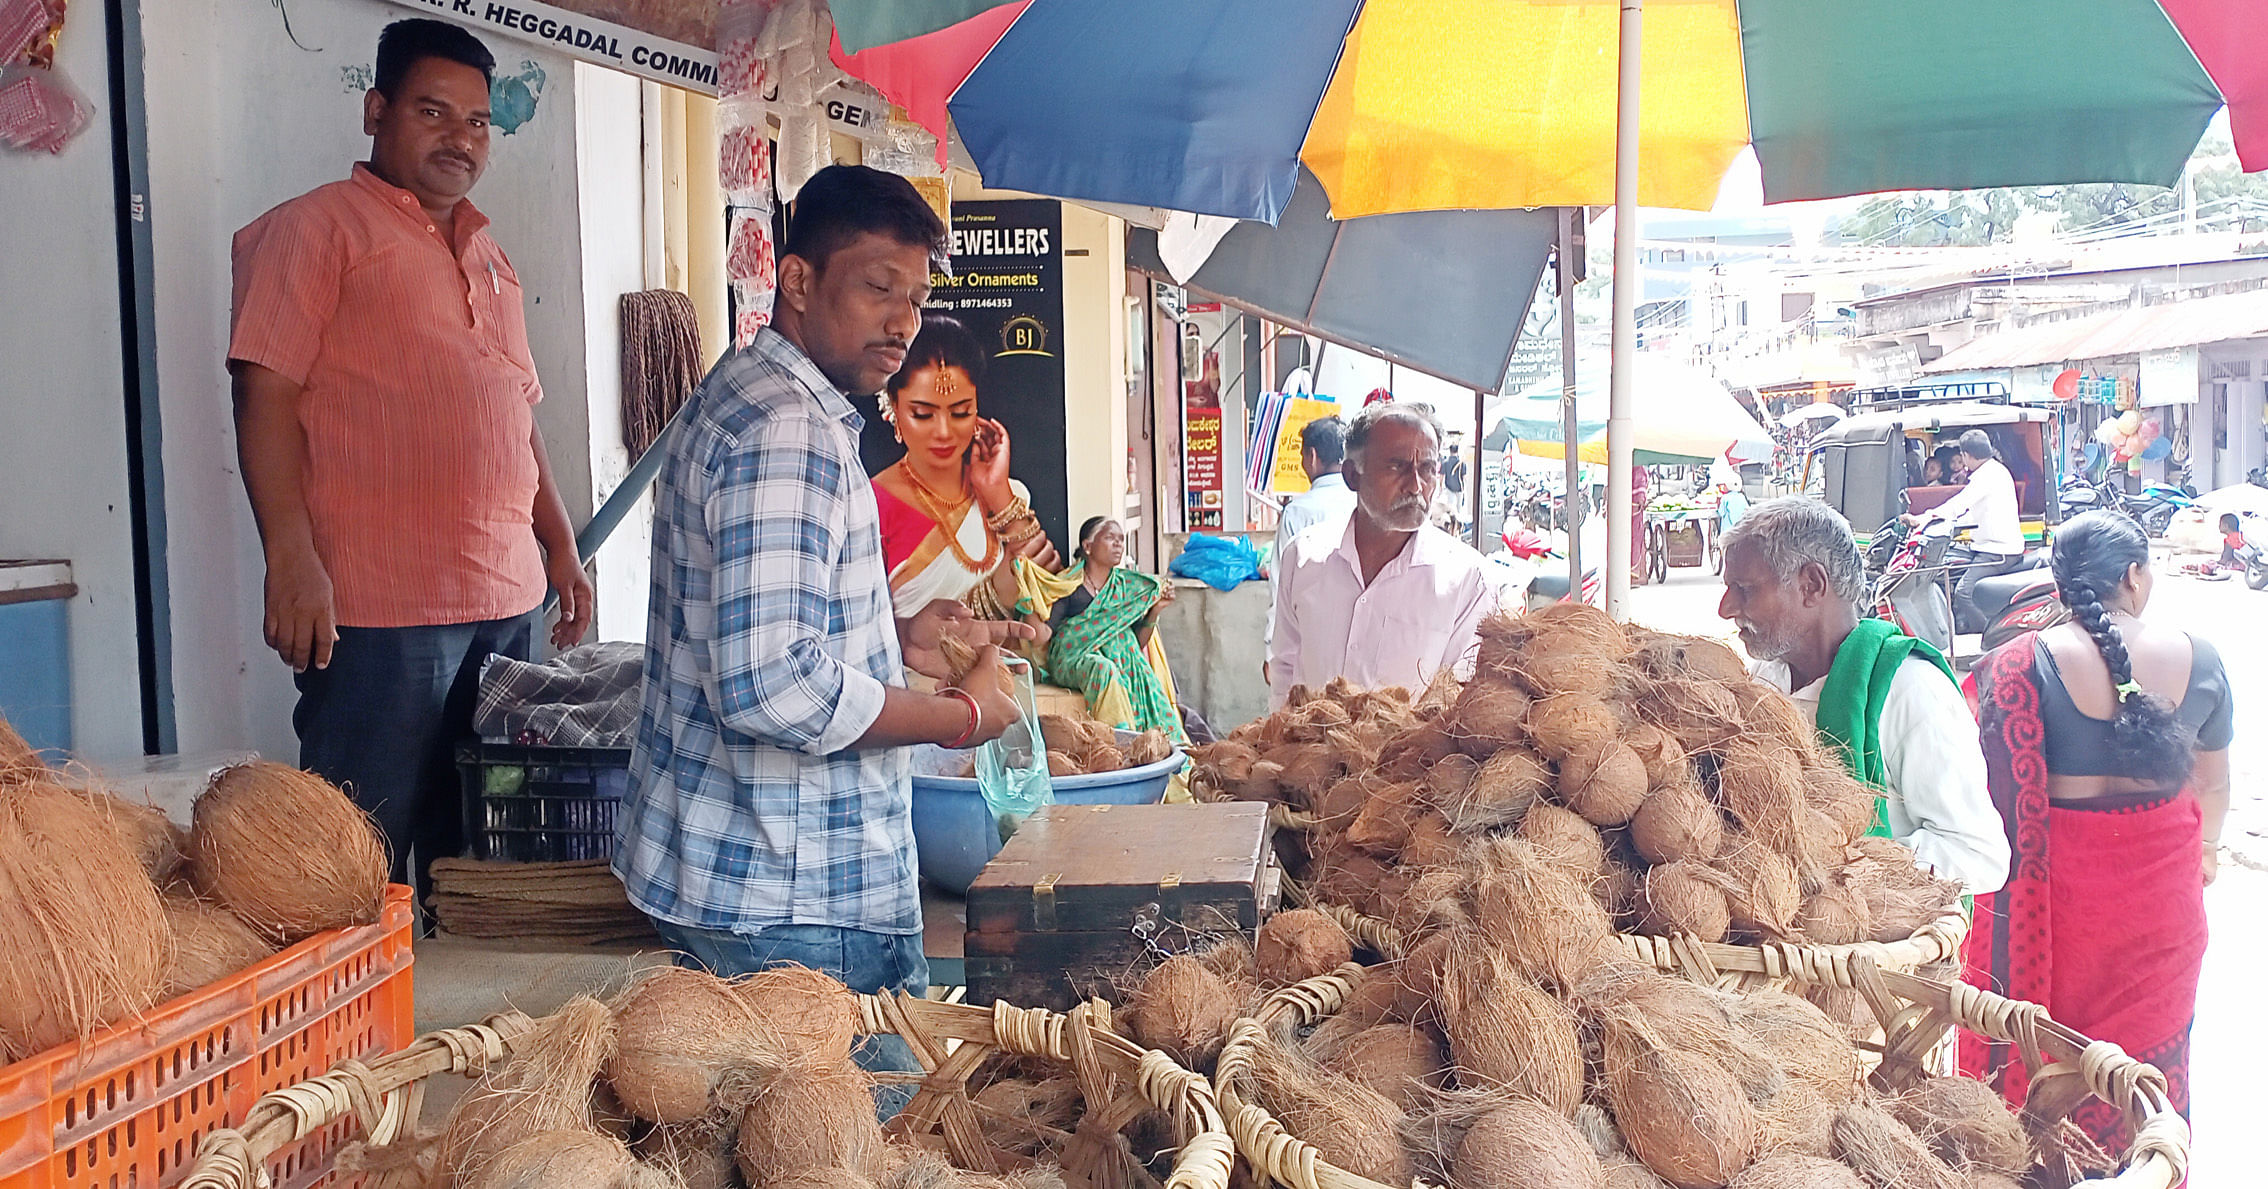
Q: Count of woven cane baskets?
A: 4